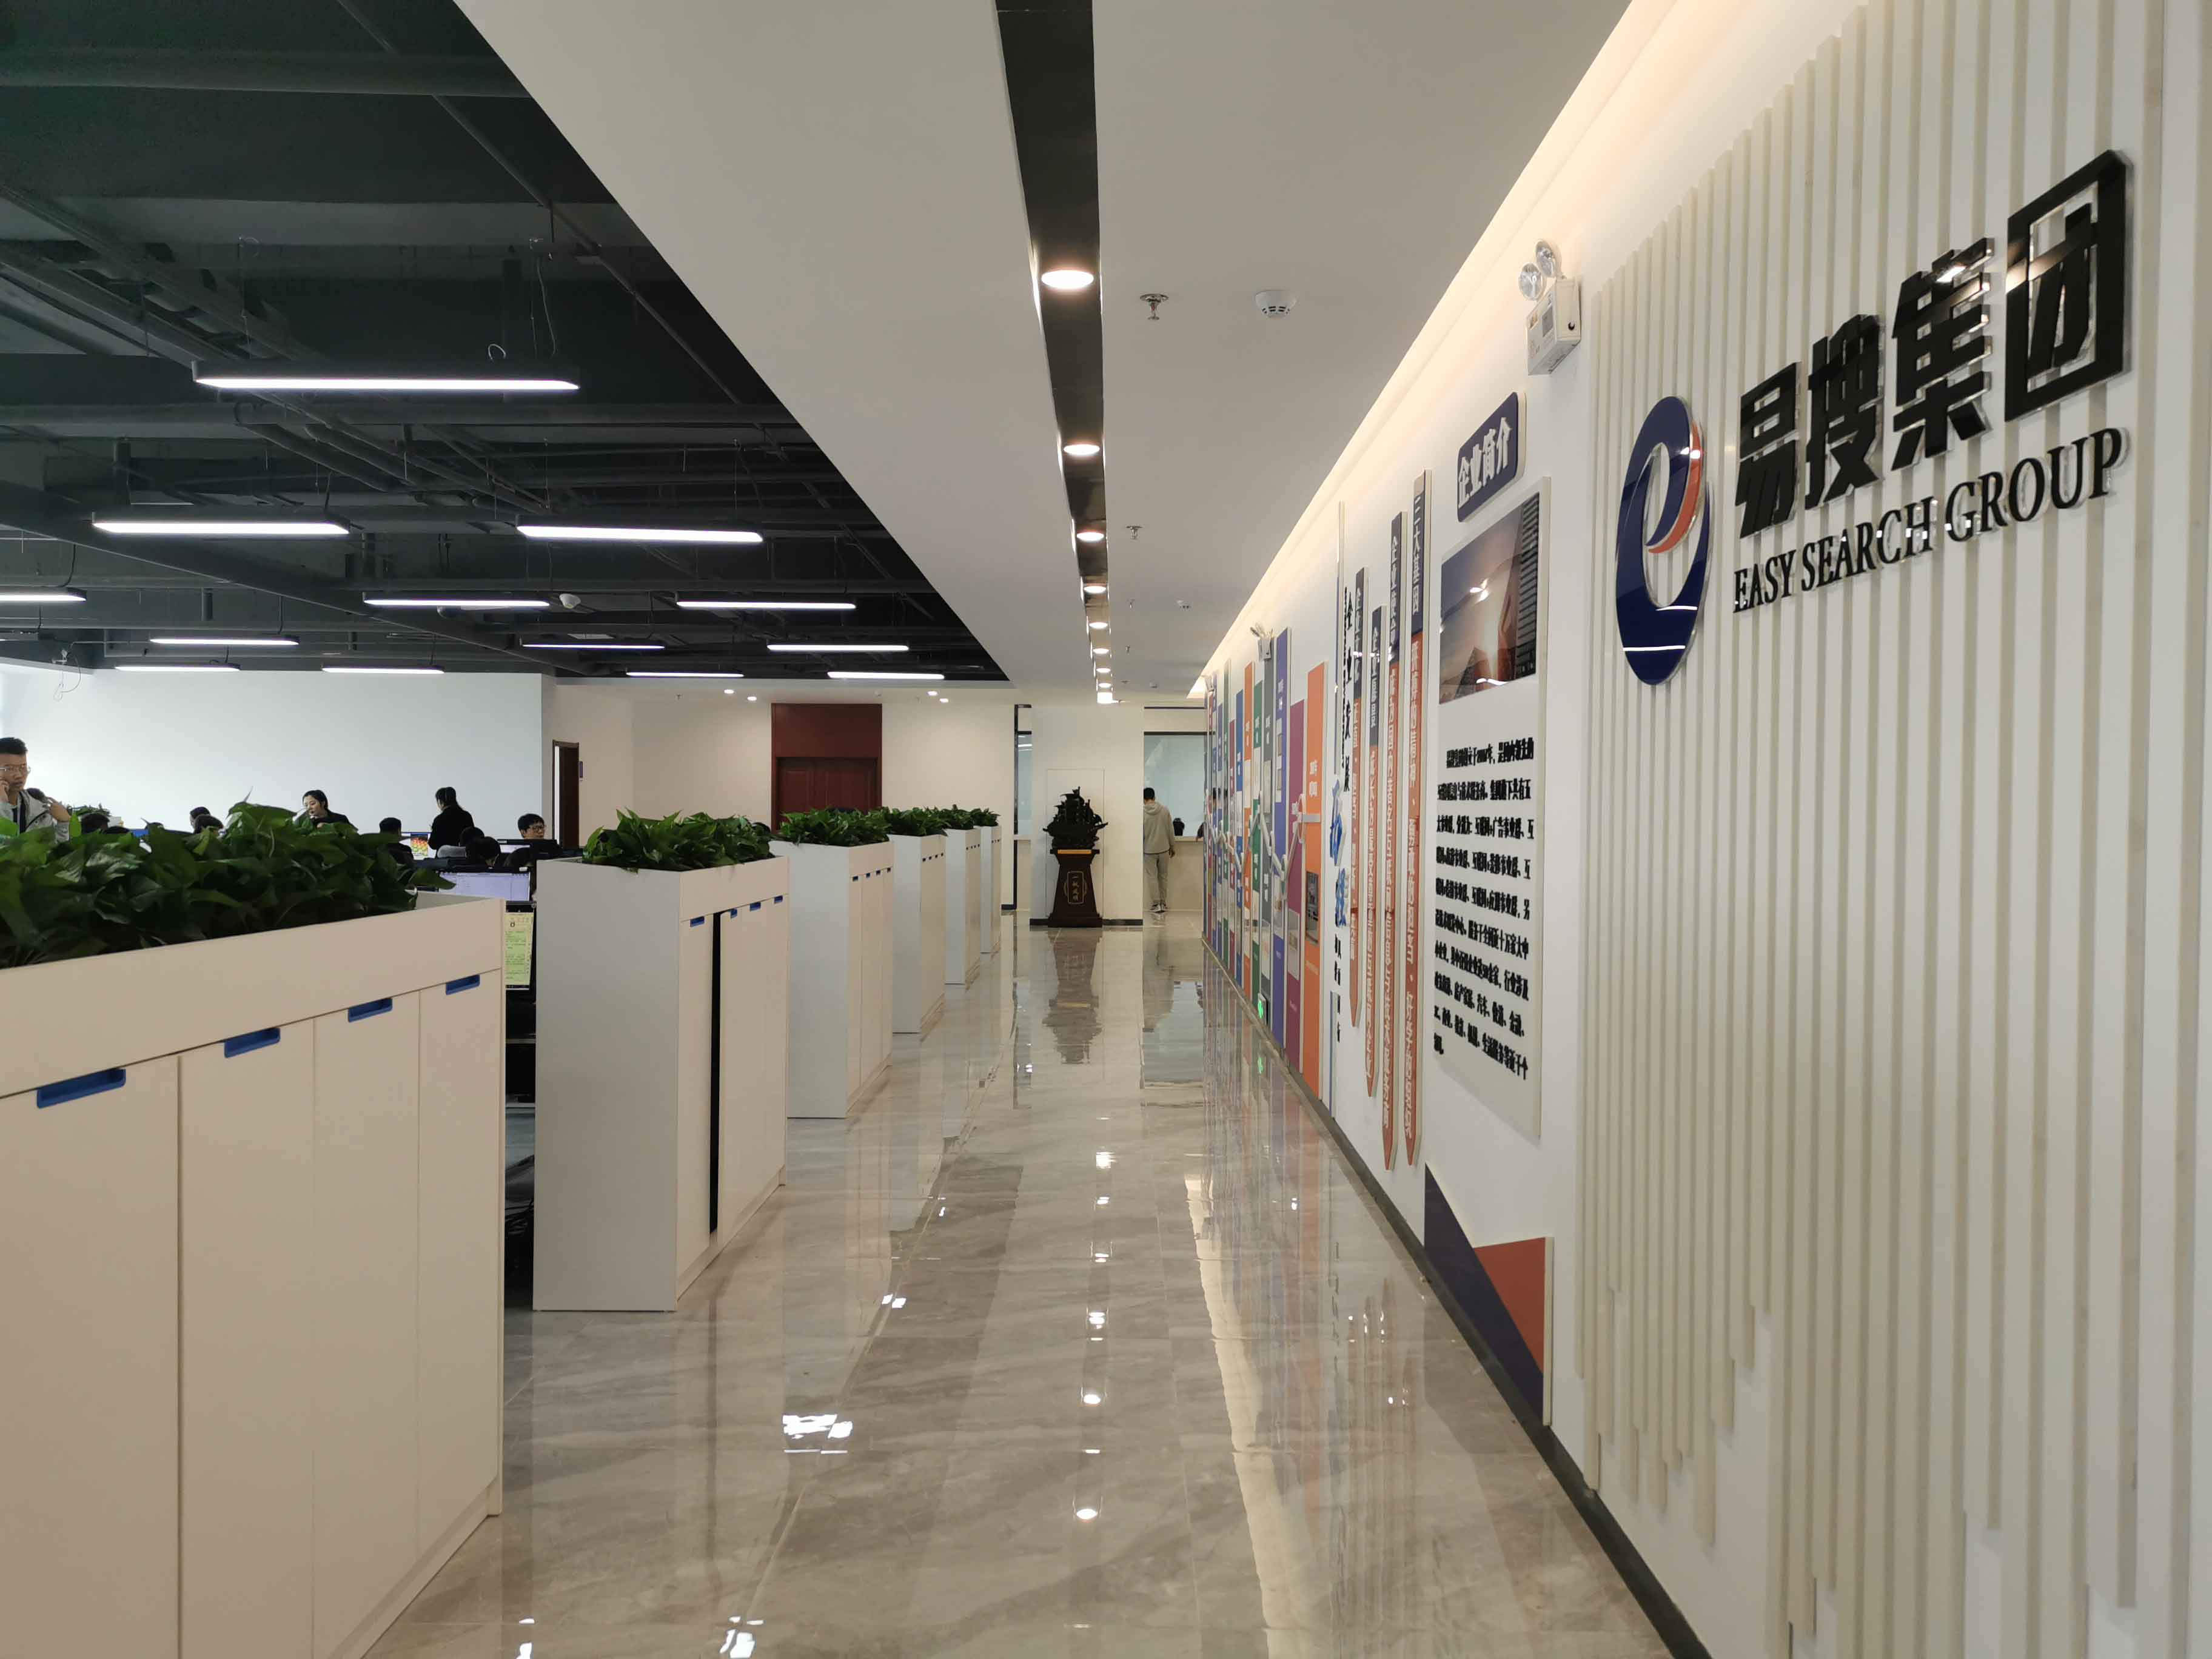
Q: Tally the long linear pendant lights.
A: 13